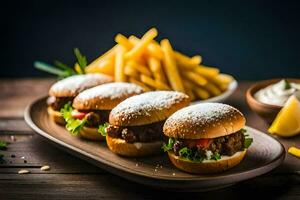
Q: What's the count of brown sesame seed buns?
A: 4